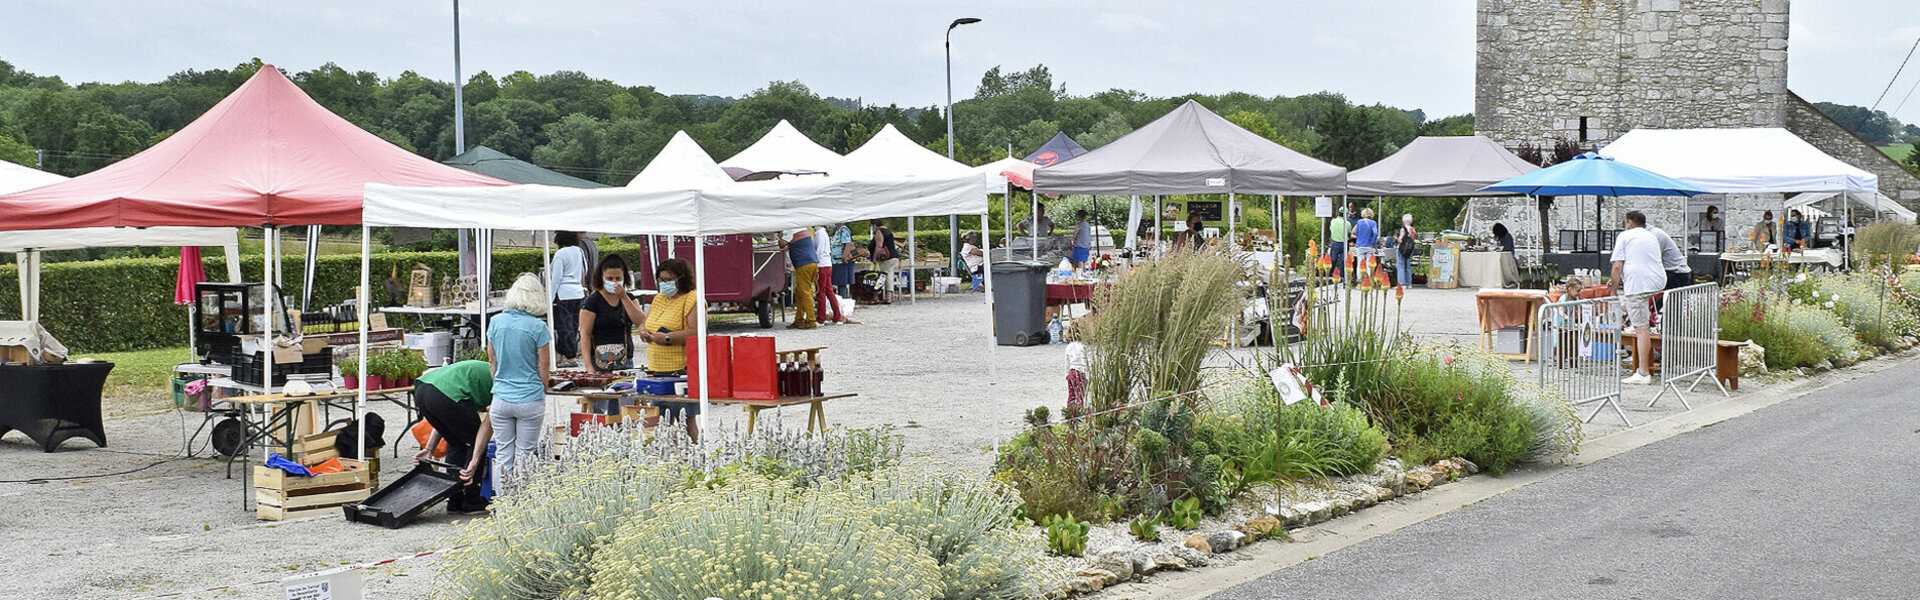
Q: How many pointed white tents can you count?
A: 3